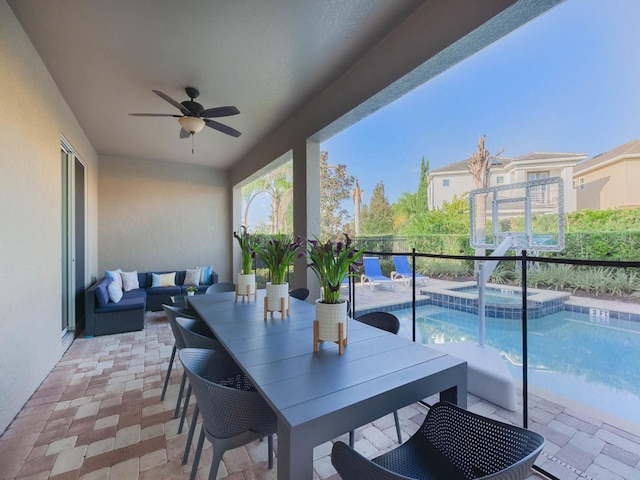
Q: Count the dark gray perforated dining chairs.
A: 8